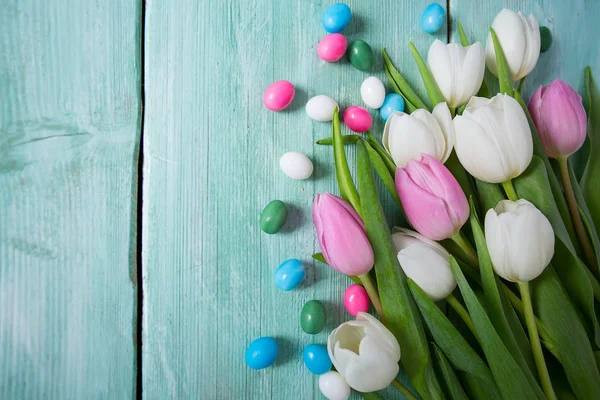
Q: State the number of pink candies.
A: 4